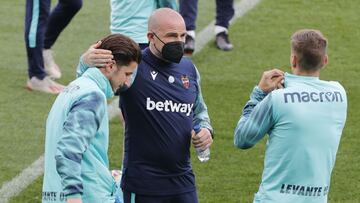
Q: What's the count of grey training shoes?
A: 2